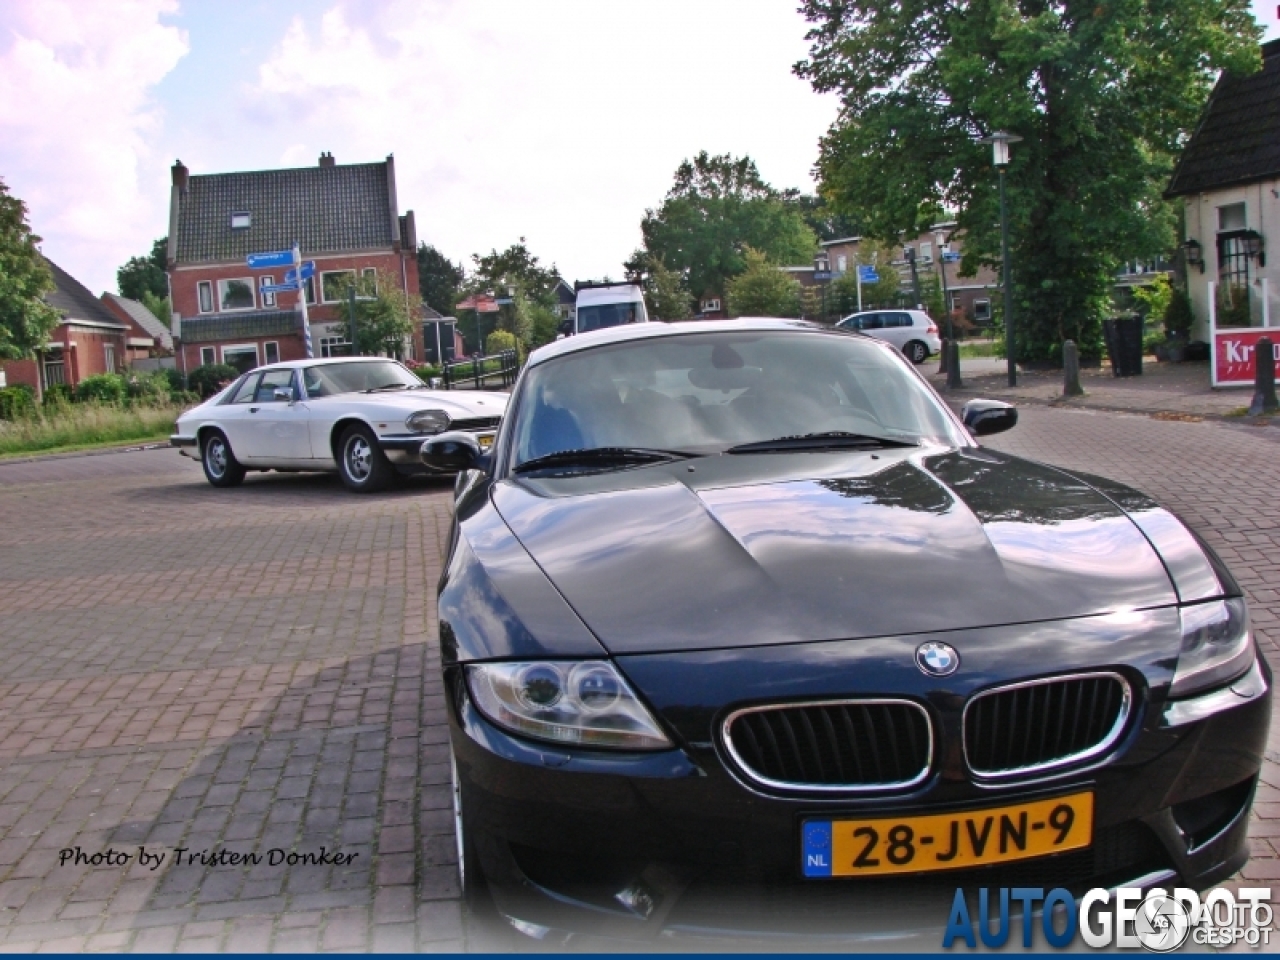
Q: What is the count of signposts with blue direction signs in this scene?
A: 2